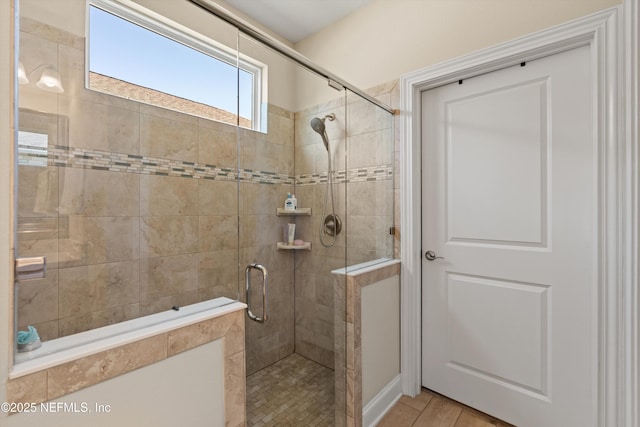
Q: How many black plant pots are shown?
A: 0